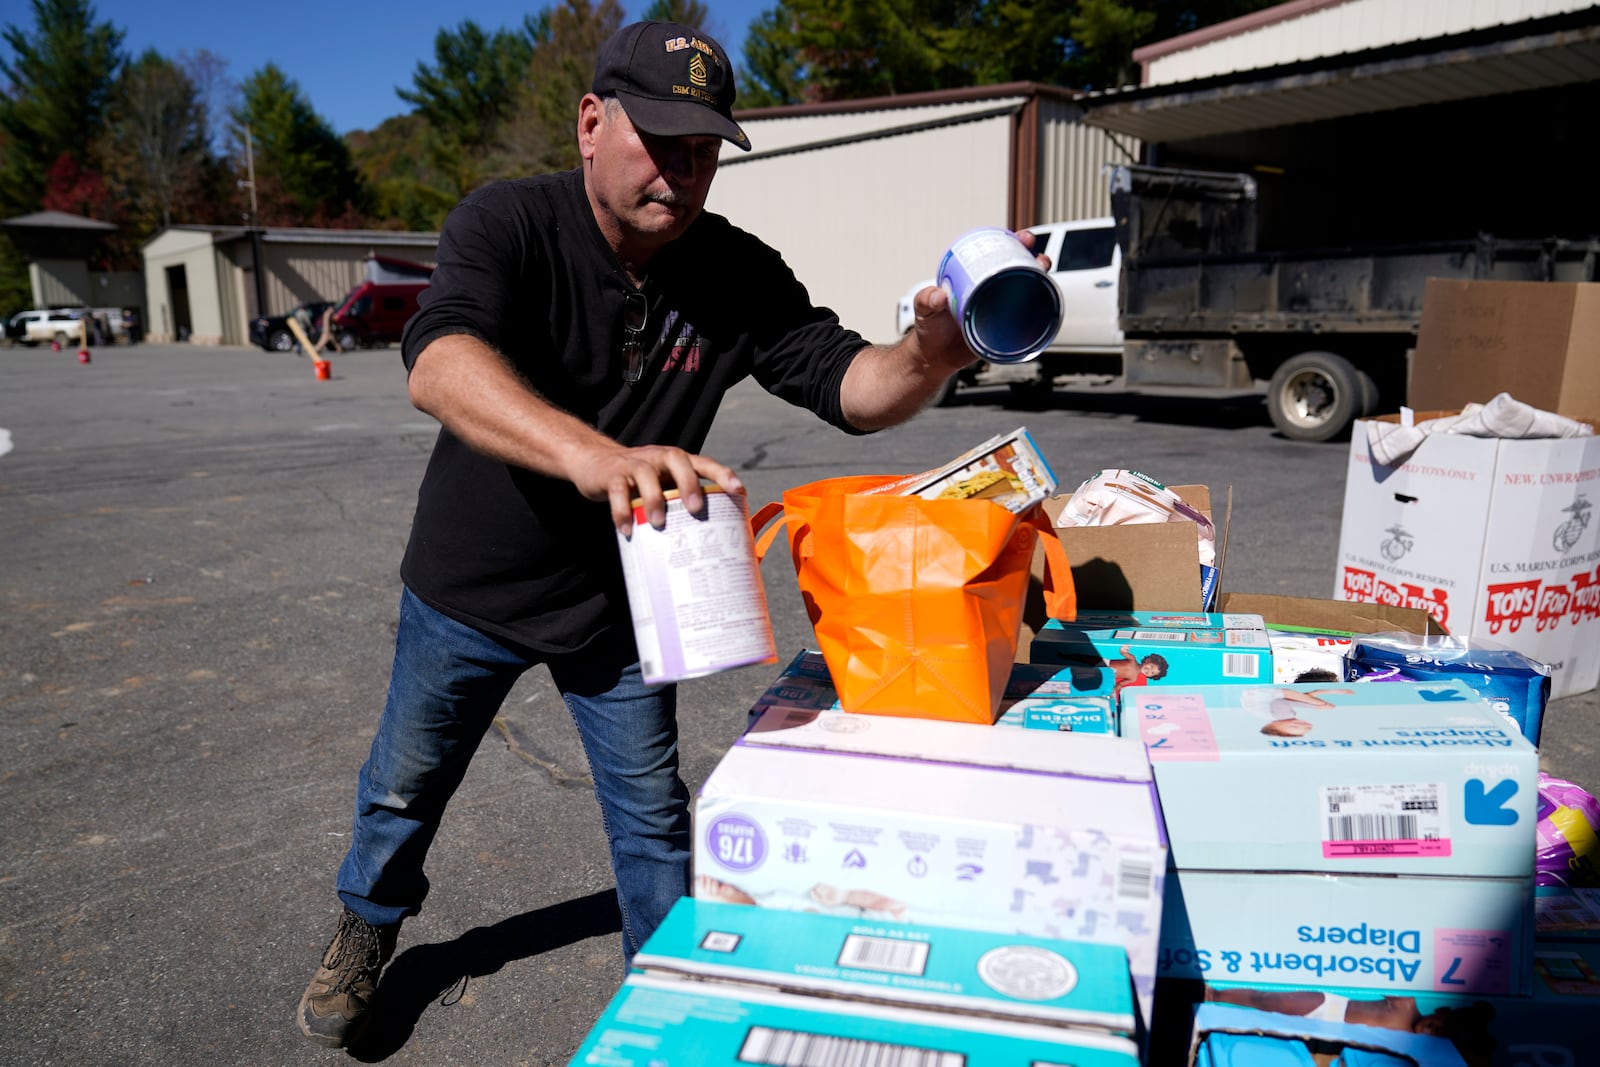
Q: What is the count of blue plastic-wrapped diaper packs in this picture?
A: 1